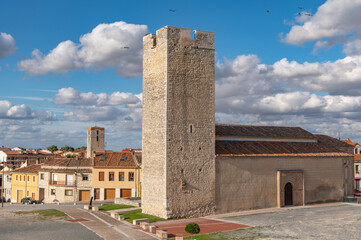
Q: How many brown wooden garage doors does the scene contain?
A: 3